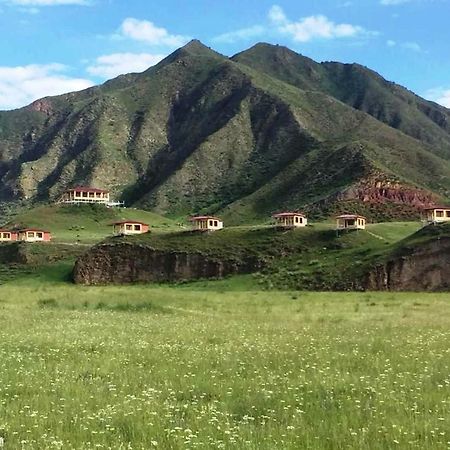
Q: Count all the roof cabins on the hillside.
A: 8